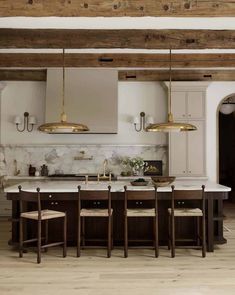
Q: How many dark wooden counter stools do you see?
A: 4